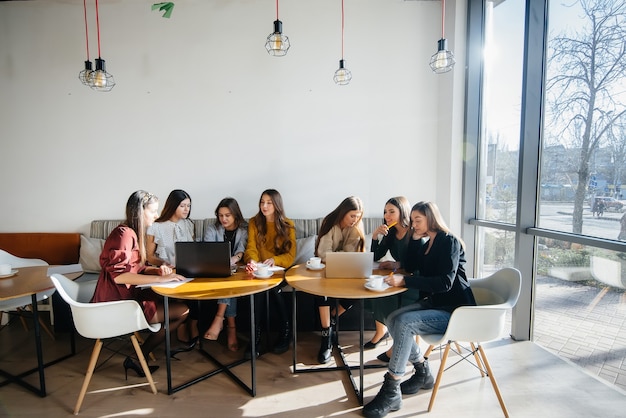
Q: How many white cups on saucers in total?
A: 4